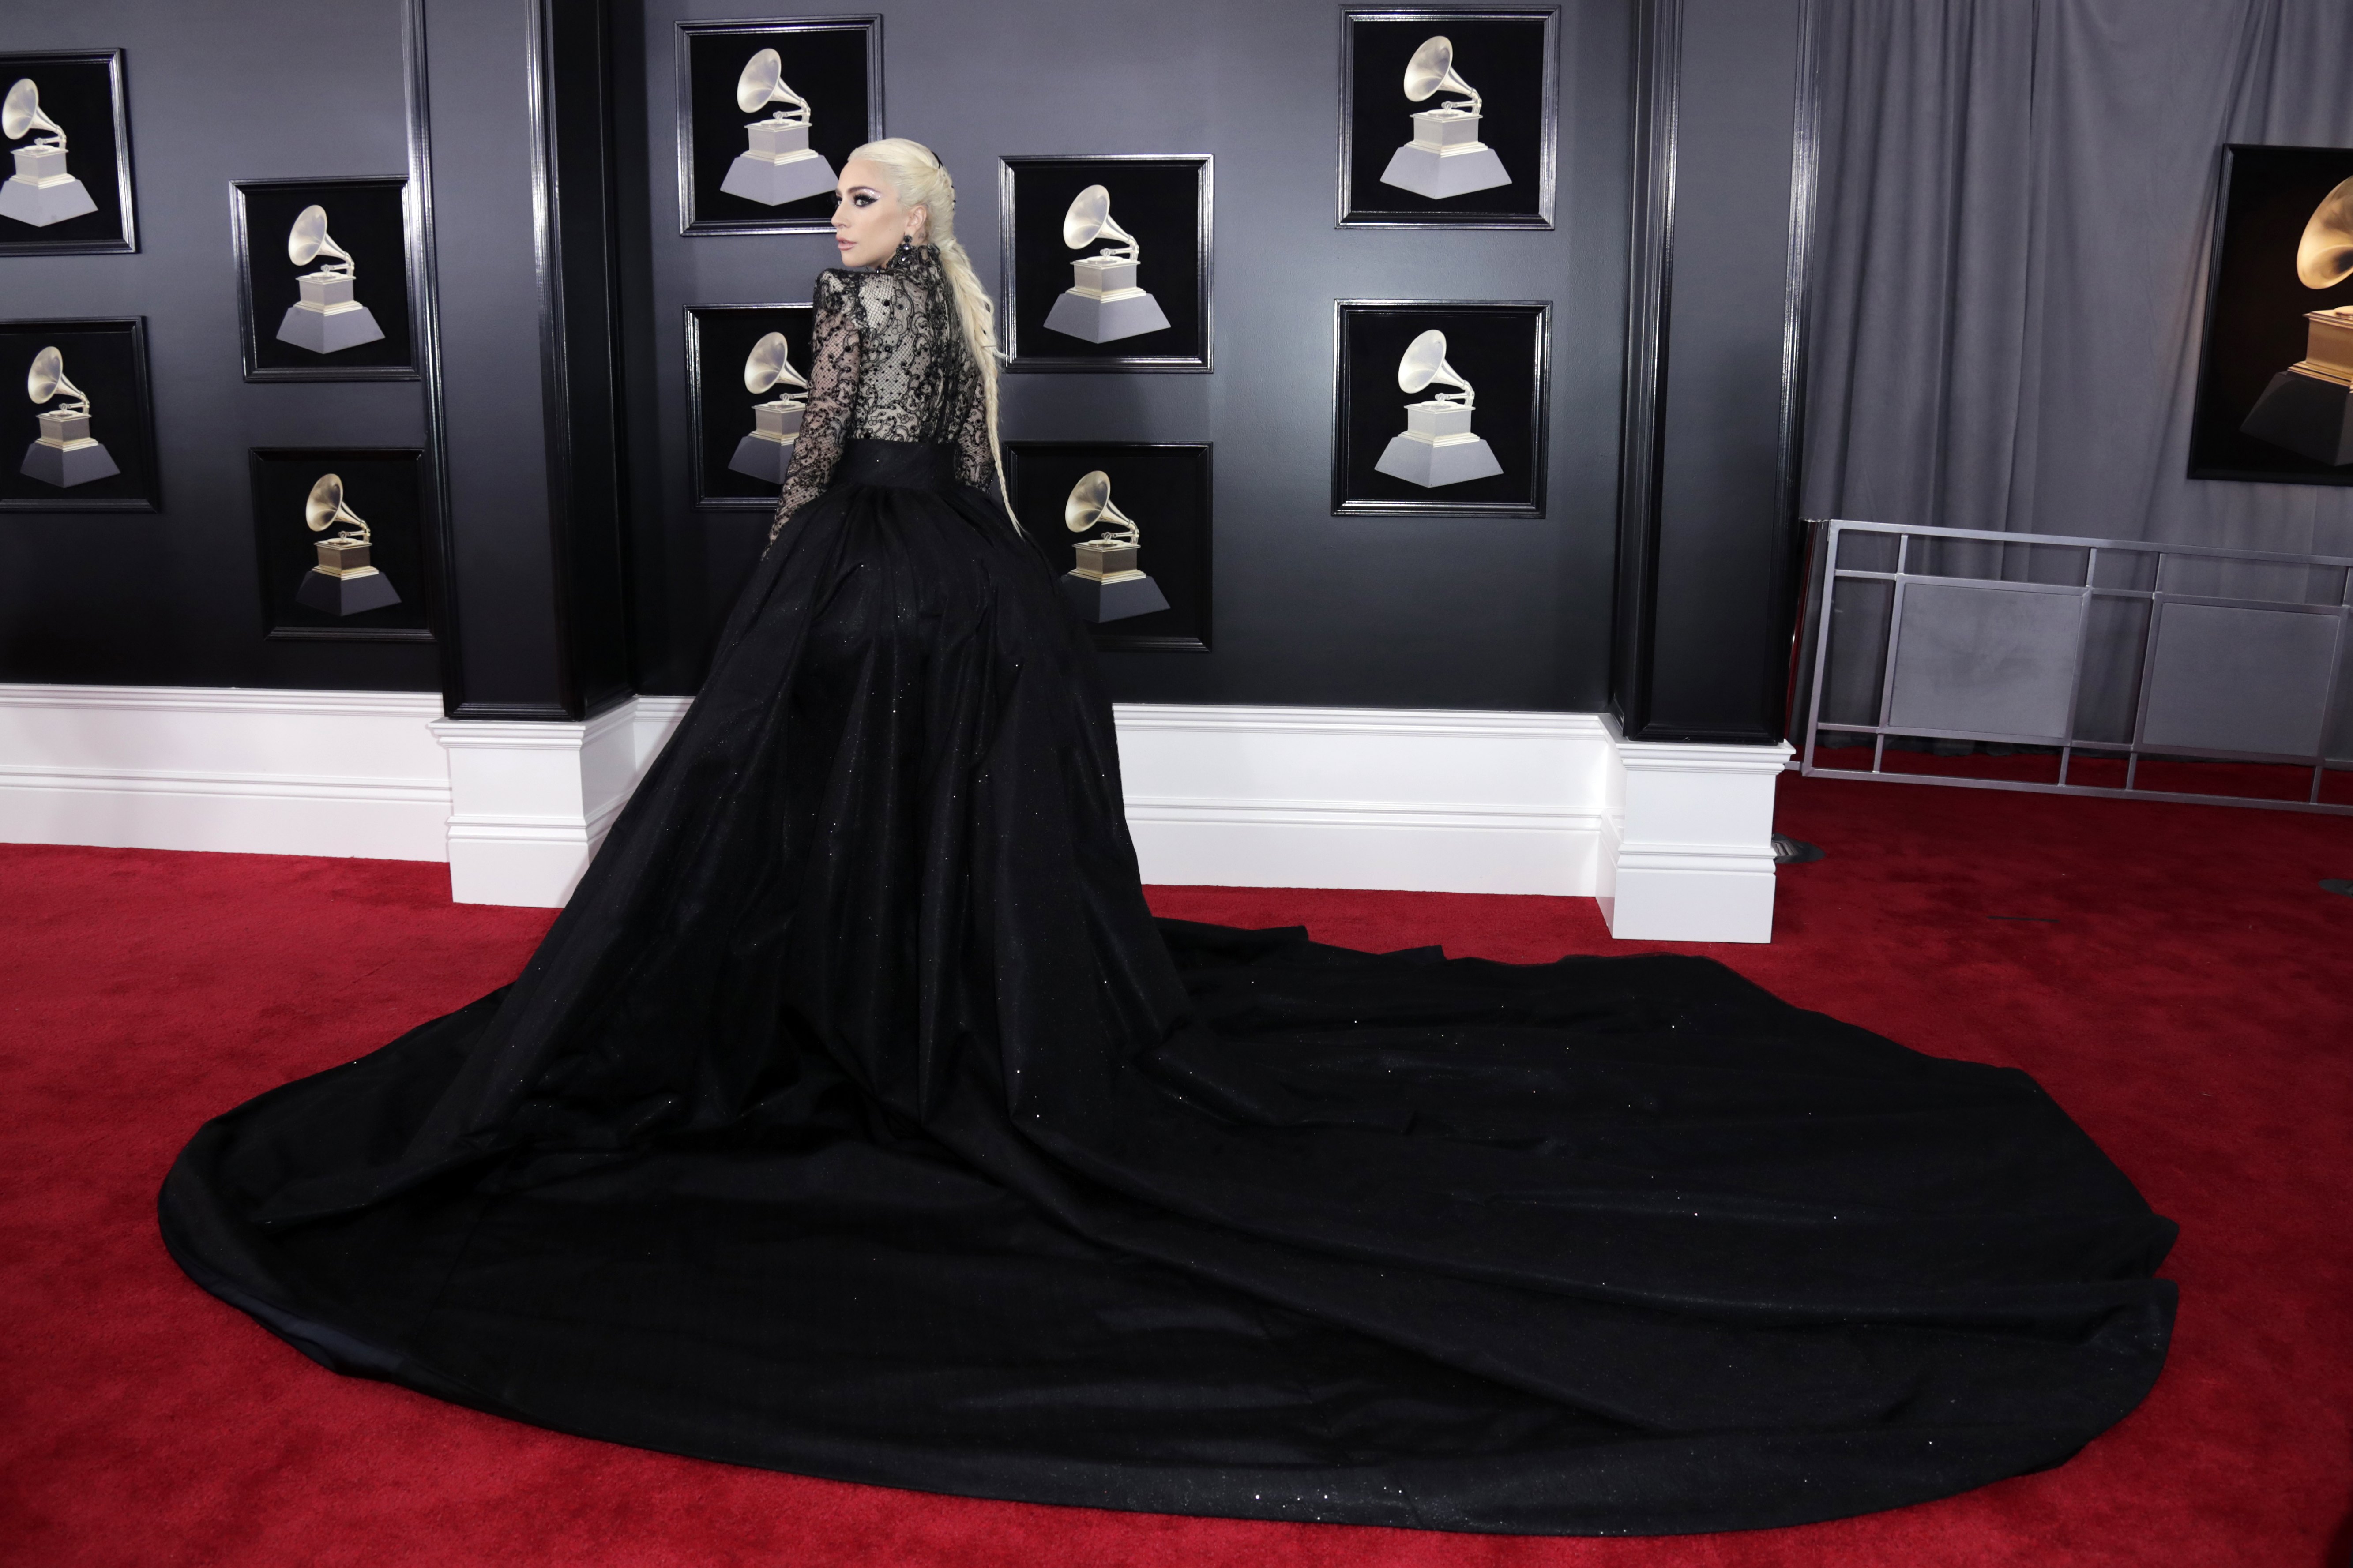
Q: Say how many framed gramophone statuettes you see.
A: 11